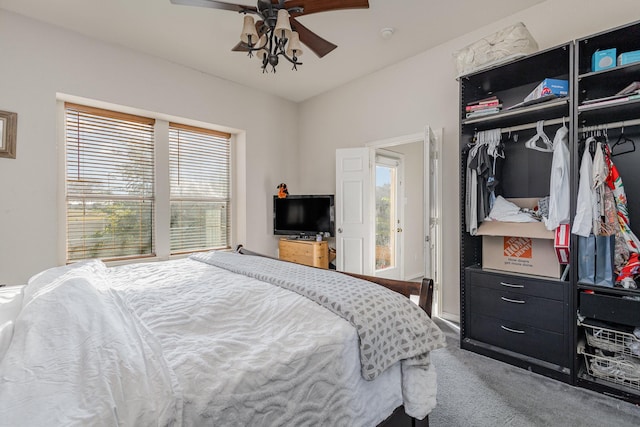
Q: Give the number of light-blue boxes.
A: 2